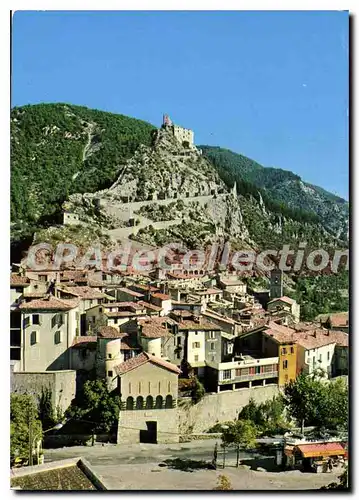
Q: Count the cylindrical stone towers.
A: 2